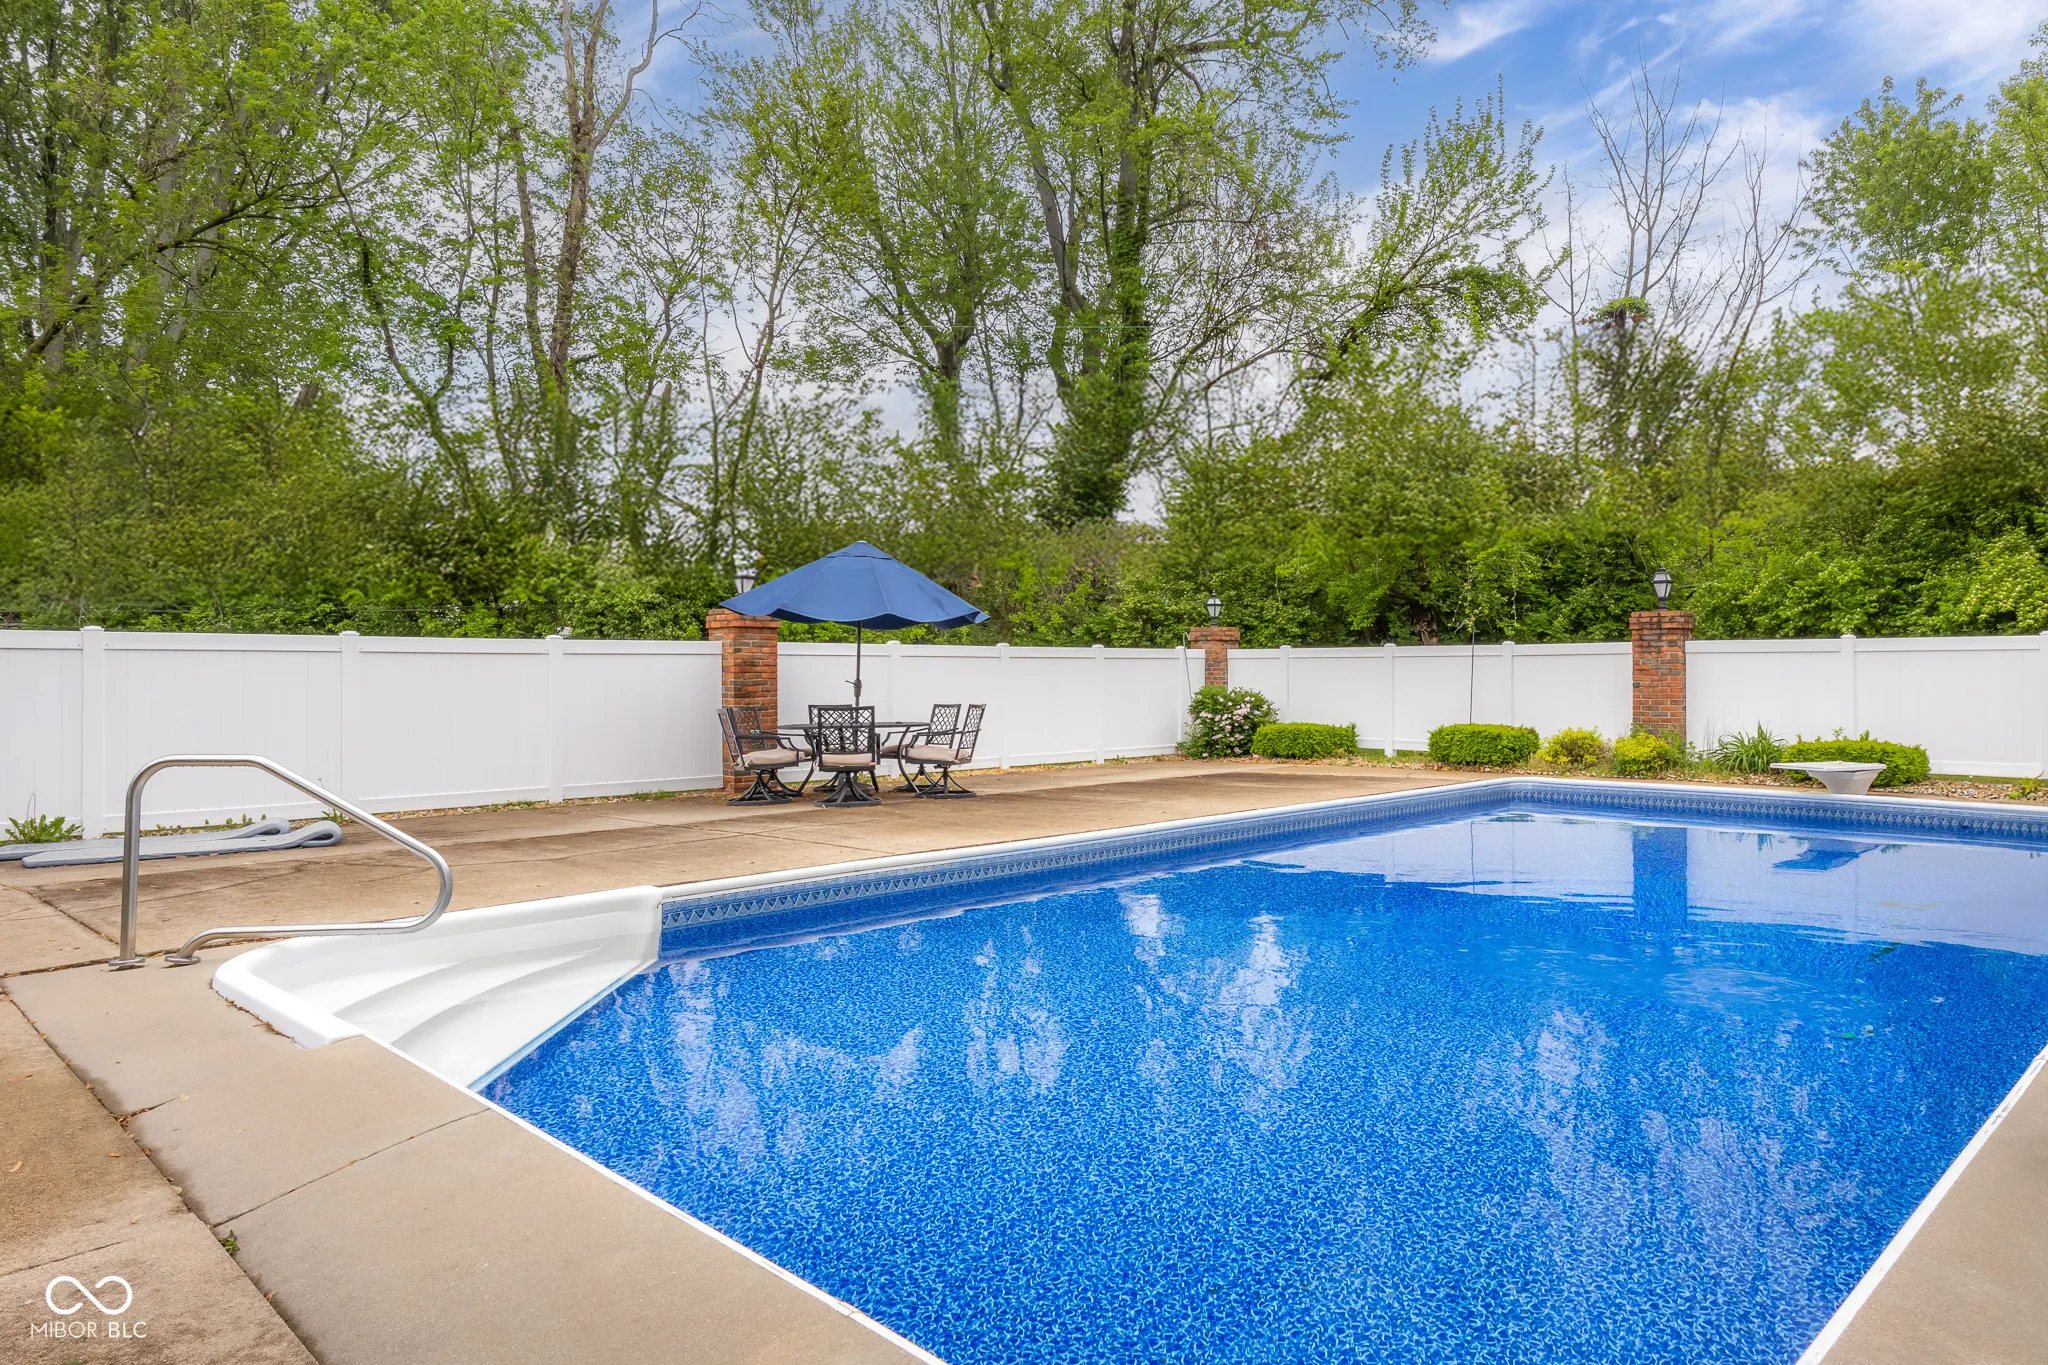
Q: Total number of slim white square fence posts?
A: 12